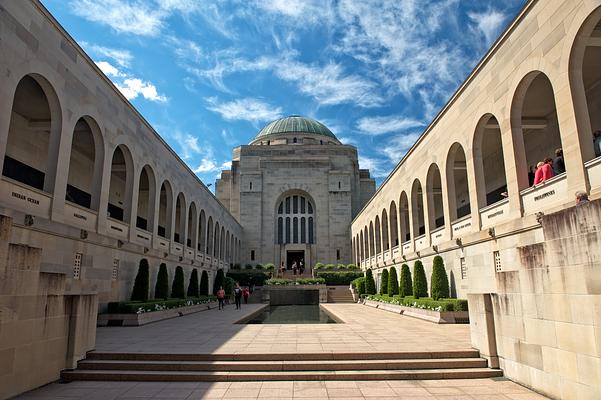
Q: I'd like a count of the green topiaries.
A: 12